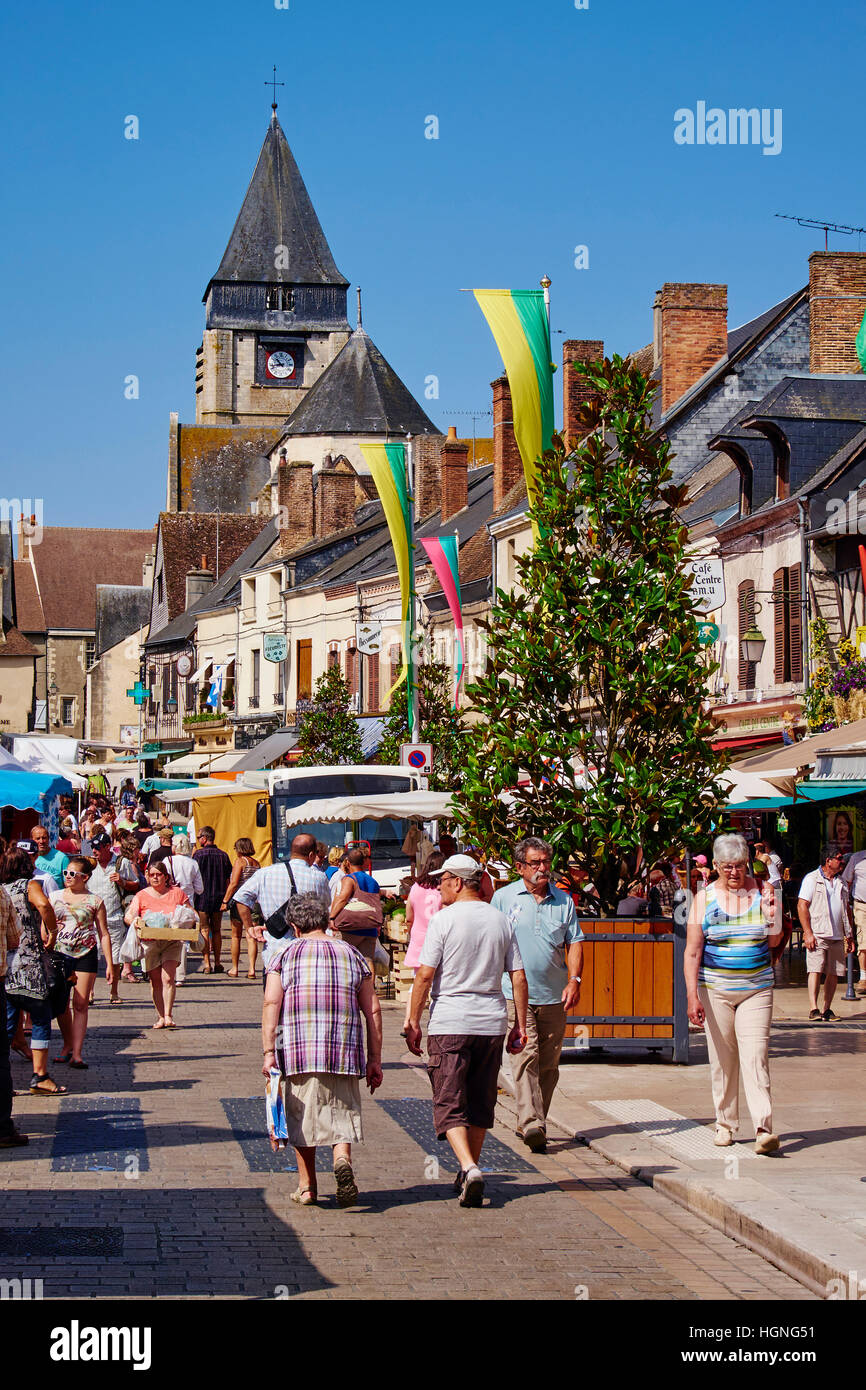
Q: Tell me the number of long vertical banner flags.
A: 3